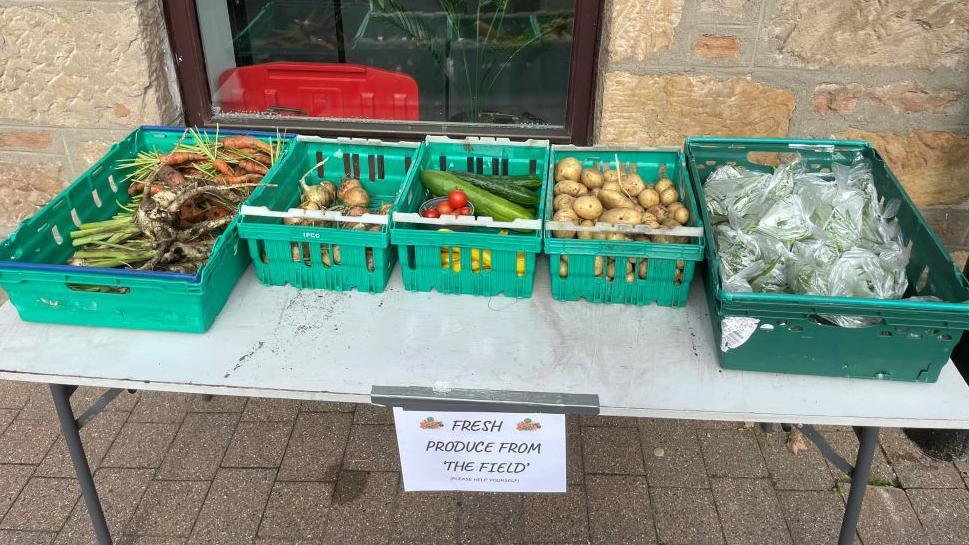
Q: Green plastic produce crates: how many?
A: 5